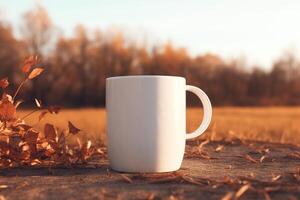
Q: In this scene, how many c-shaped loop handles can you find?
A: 1